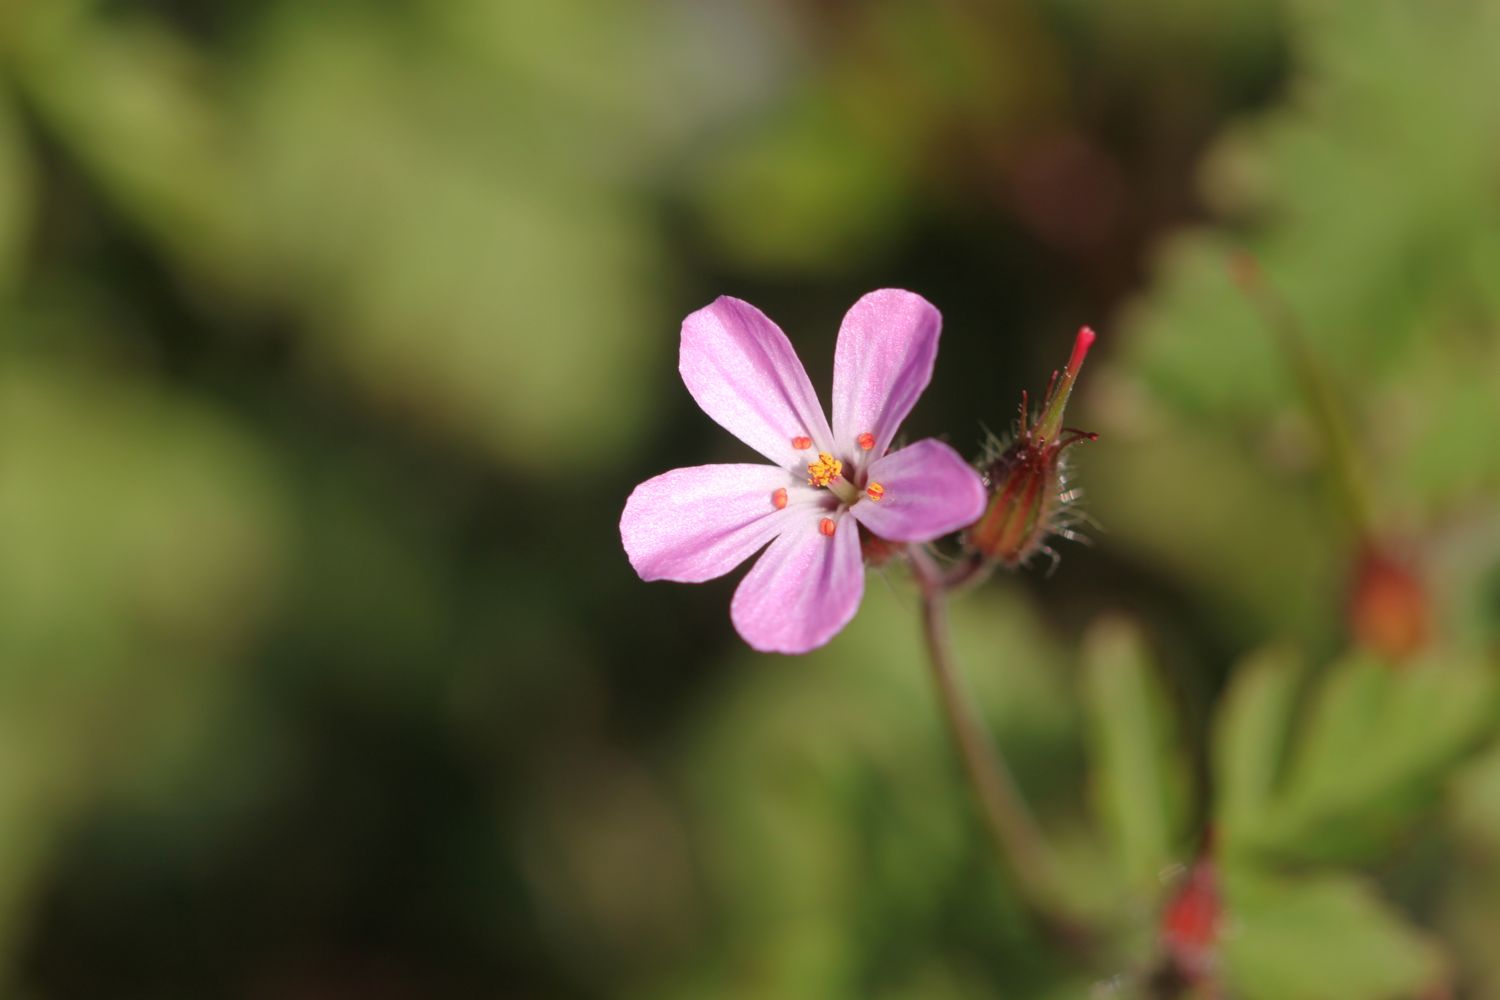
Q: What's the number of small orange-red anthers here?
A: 5